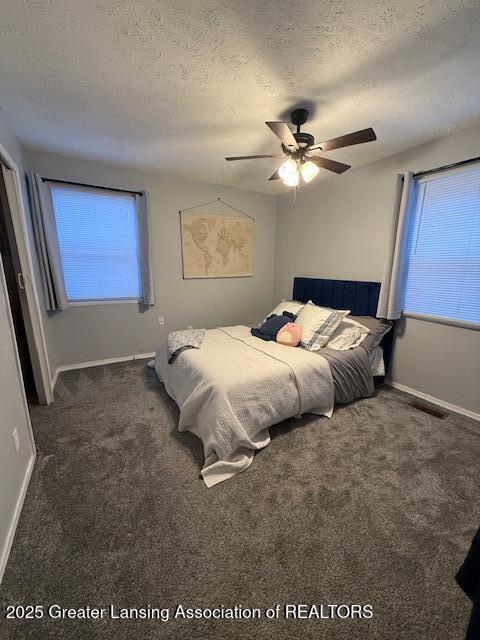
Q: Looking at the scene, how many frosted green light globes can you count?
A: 0